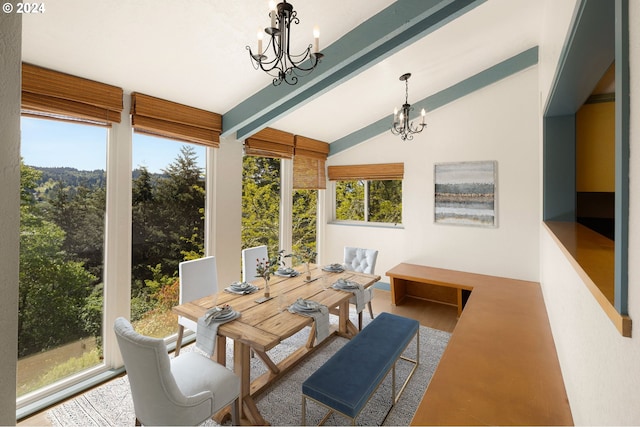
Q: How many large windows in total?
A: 4